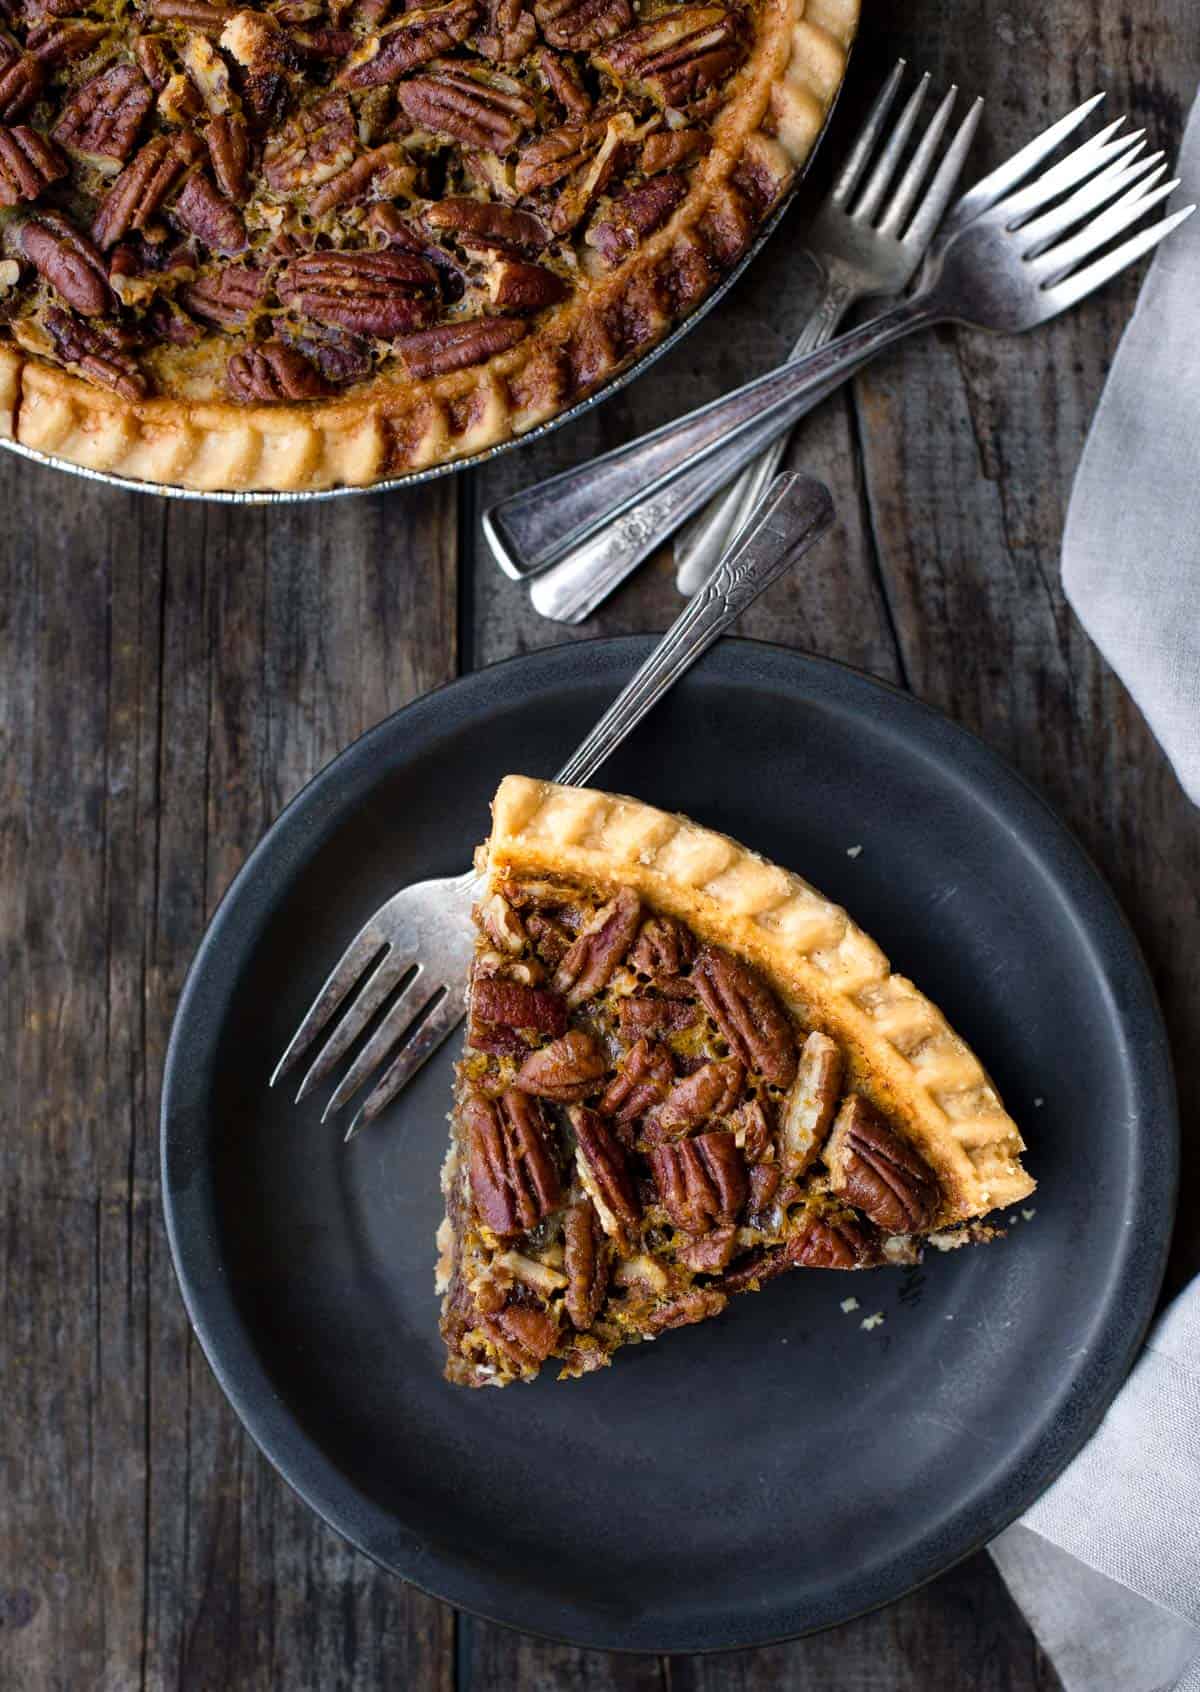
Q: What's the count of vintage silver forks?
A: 4